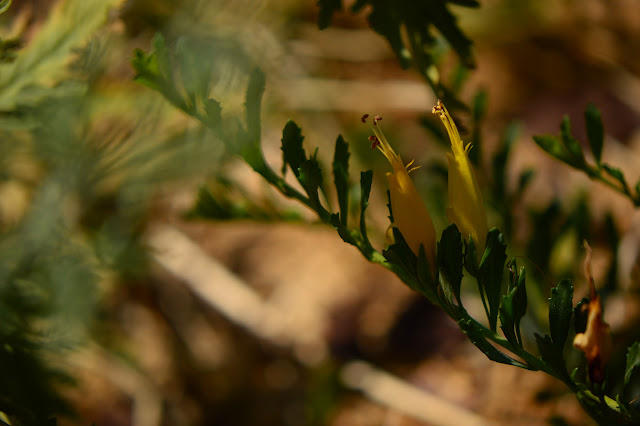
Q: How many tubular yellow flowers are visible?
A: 2